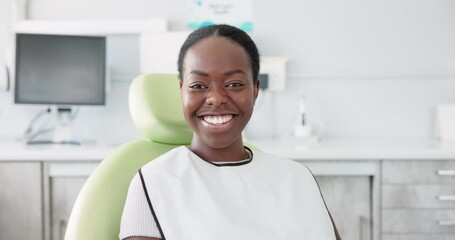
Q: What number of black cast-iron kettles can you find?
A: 0